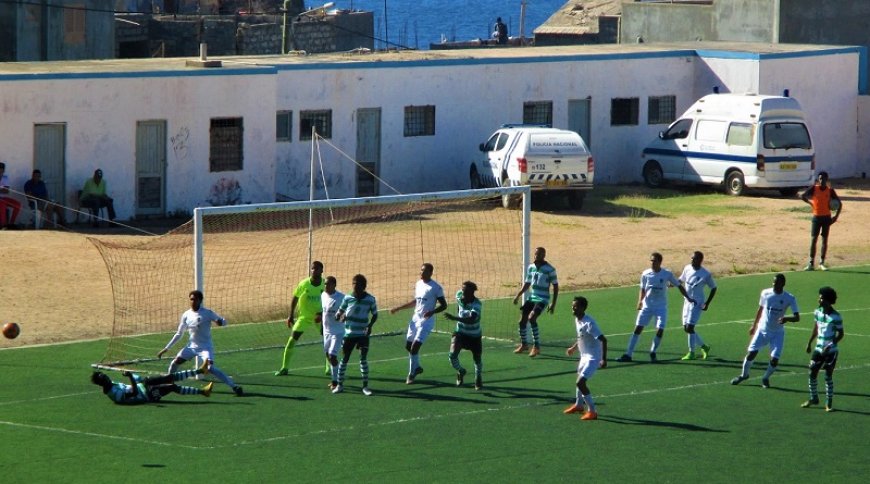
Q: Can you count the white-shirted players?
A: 7